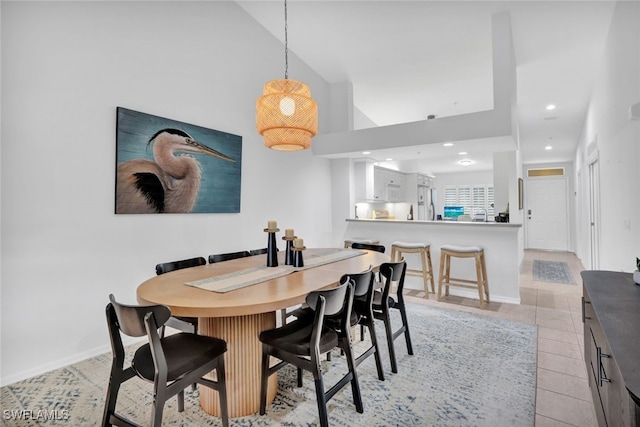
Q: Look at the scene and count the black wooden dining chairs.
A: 8